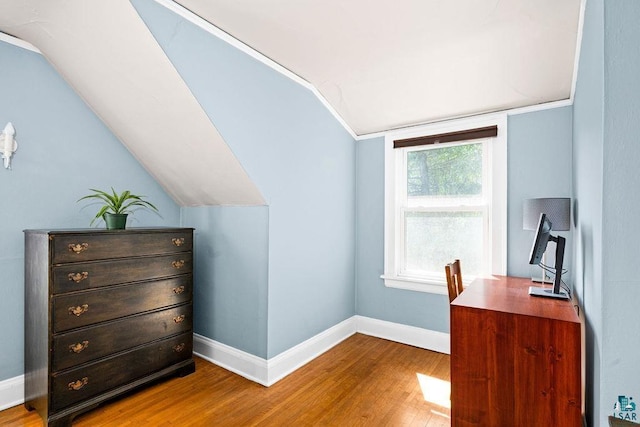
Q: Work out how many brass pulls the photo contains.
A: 10